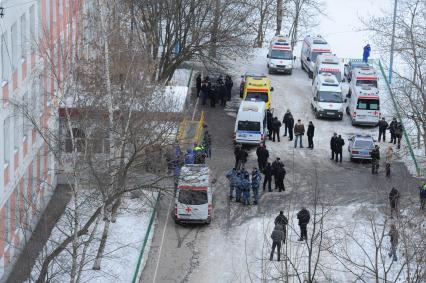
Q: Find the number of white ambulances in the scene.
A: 7